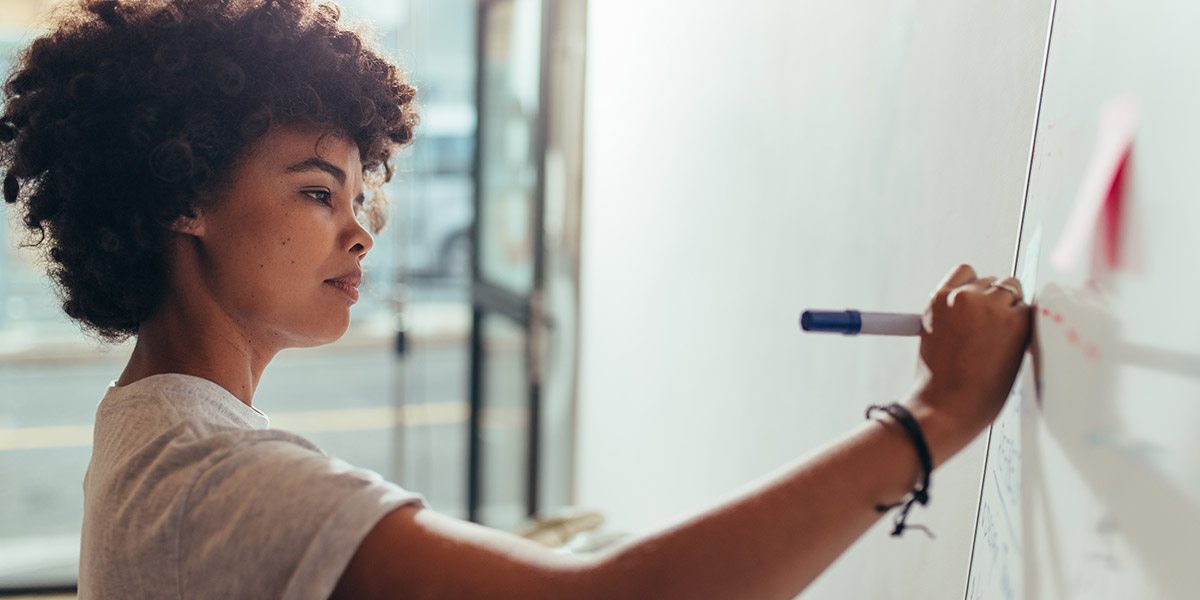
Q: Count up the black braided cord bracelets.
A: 1